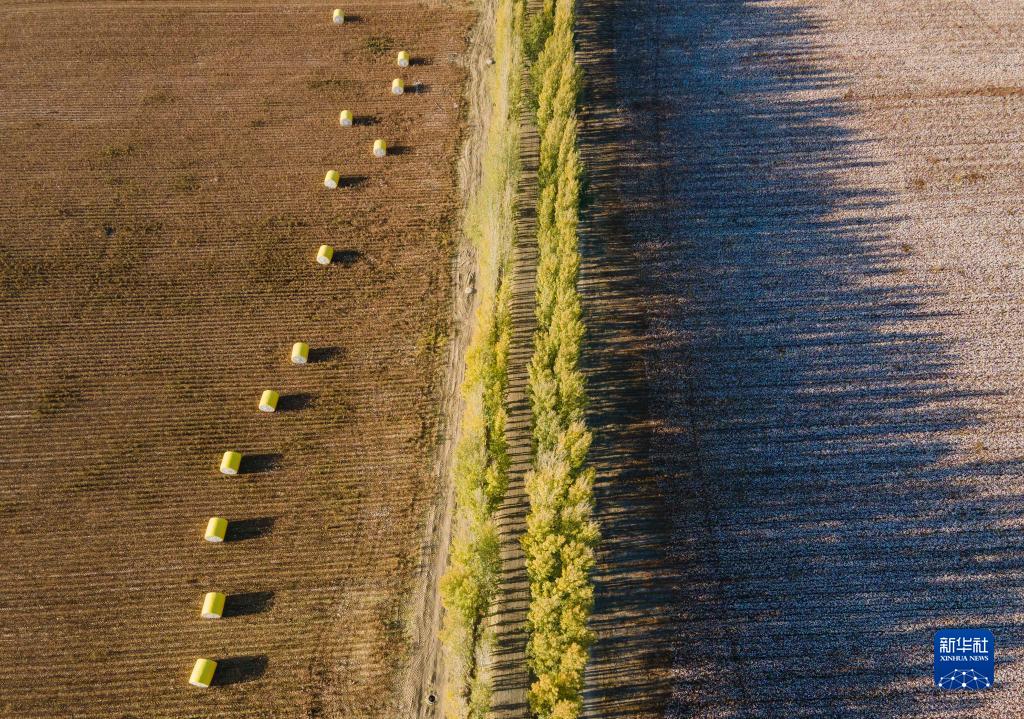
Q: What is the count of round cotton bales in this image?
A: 13